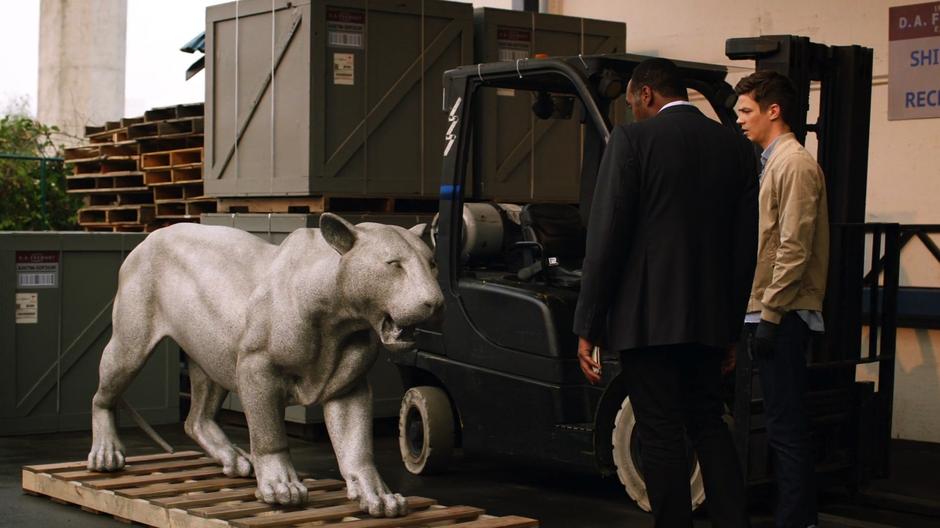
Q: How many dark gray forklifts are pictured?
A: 1